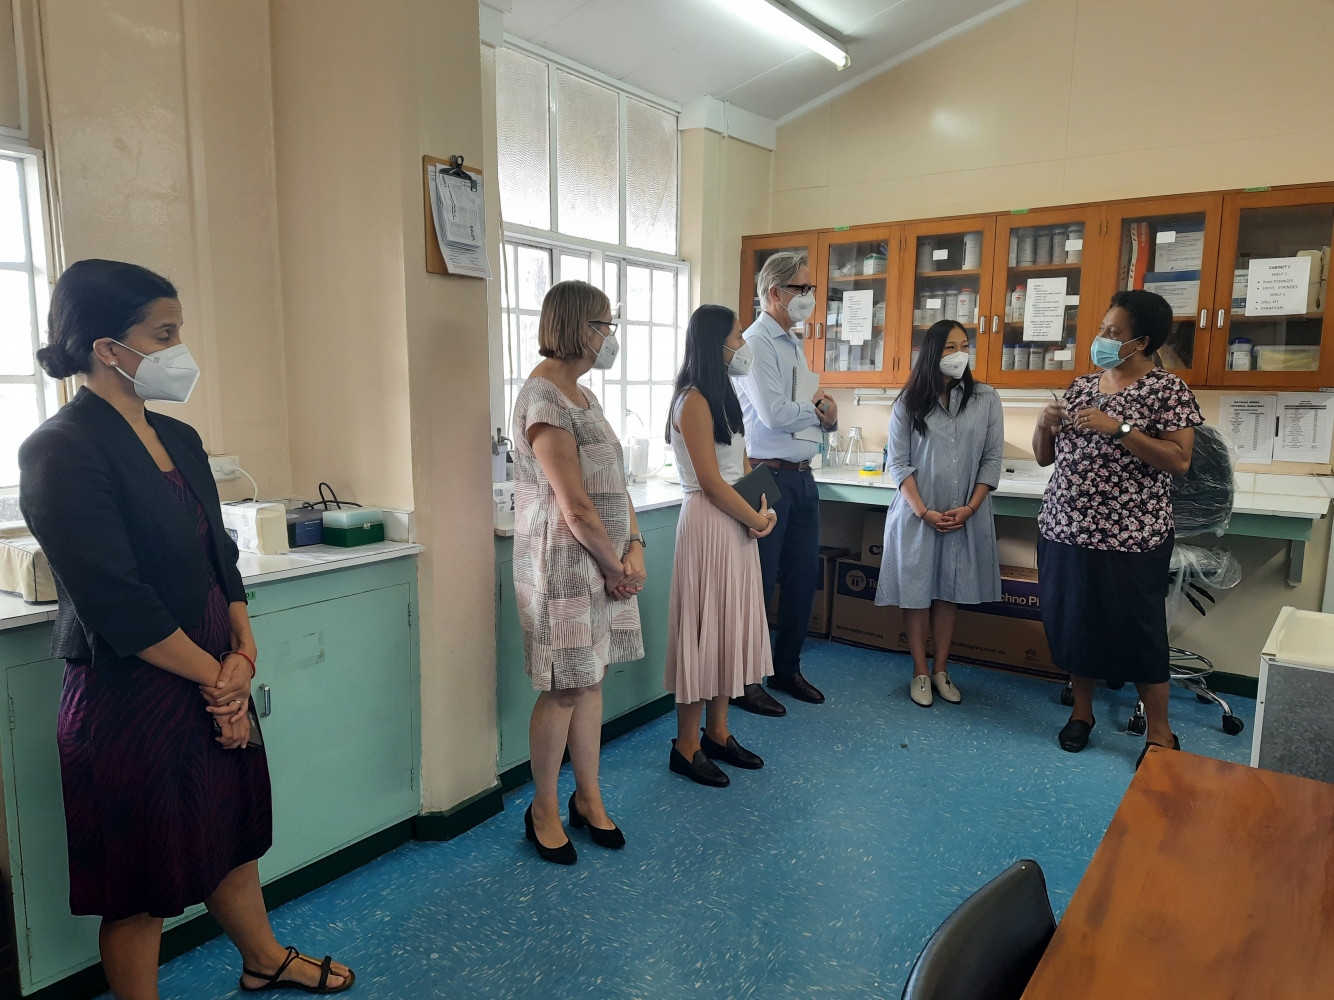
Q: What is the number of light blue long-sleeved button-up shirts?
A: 1